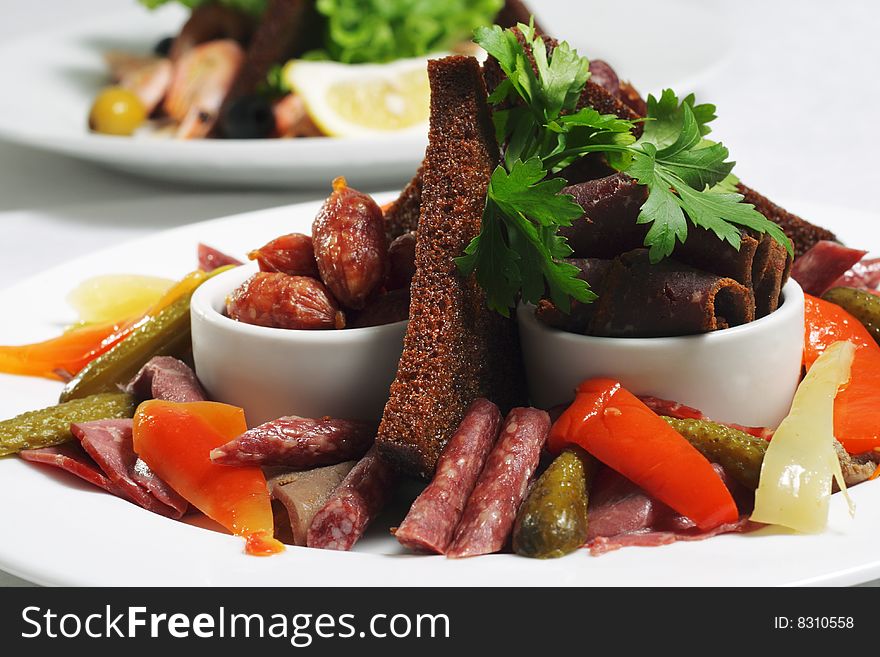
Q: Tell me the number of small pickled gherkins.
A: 5